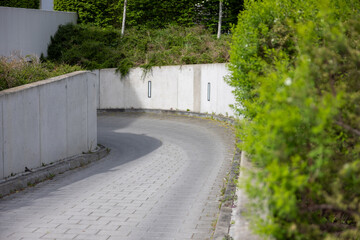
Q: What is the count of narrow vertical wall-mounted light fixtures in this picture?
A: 2